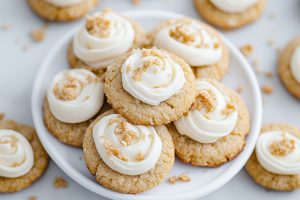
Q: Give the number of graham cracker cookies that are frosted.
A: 11